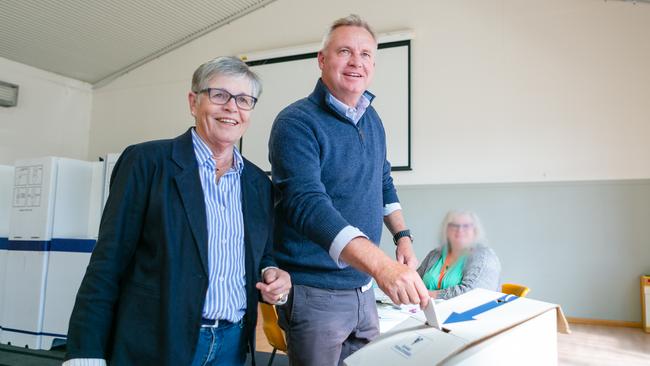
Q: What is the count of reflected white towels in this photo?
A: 0